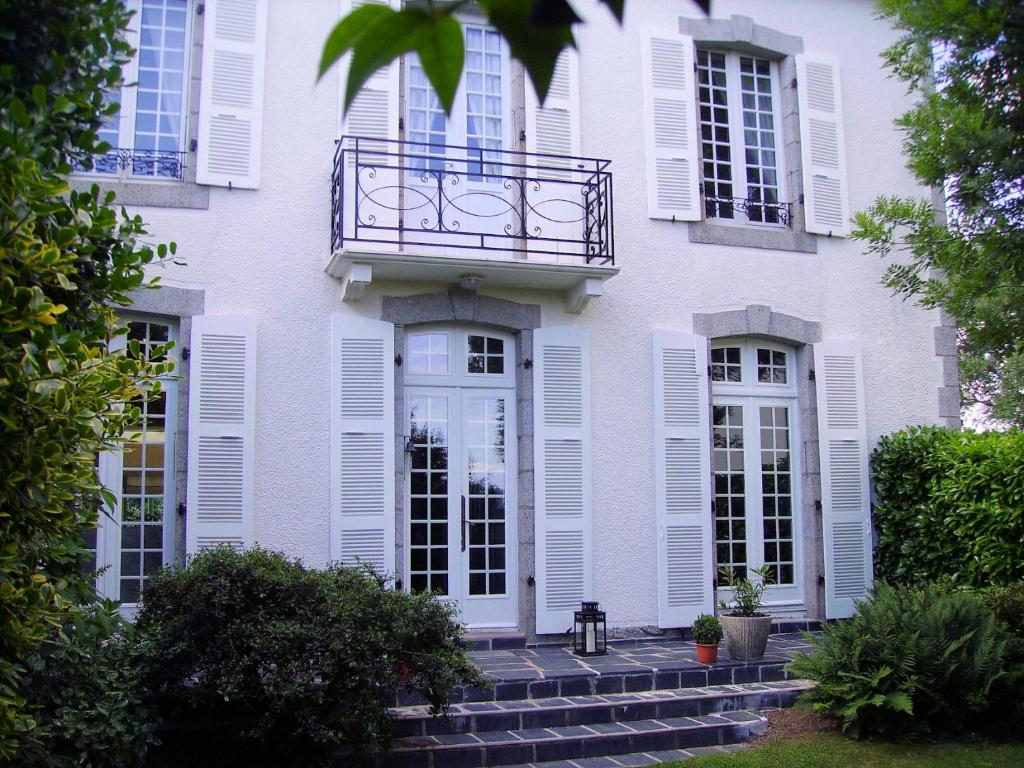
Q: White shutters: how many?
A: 10